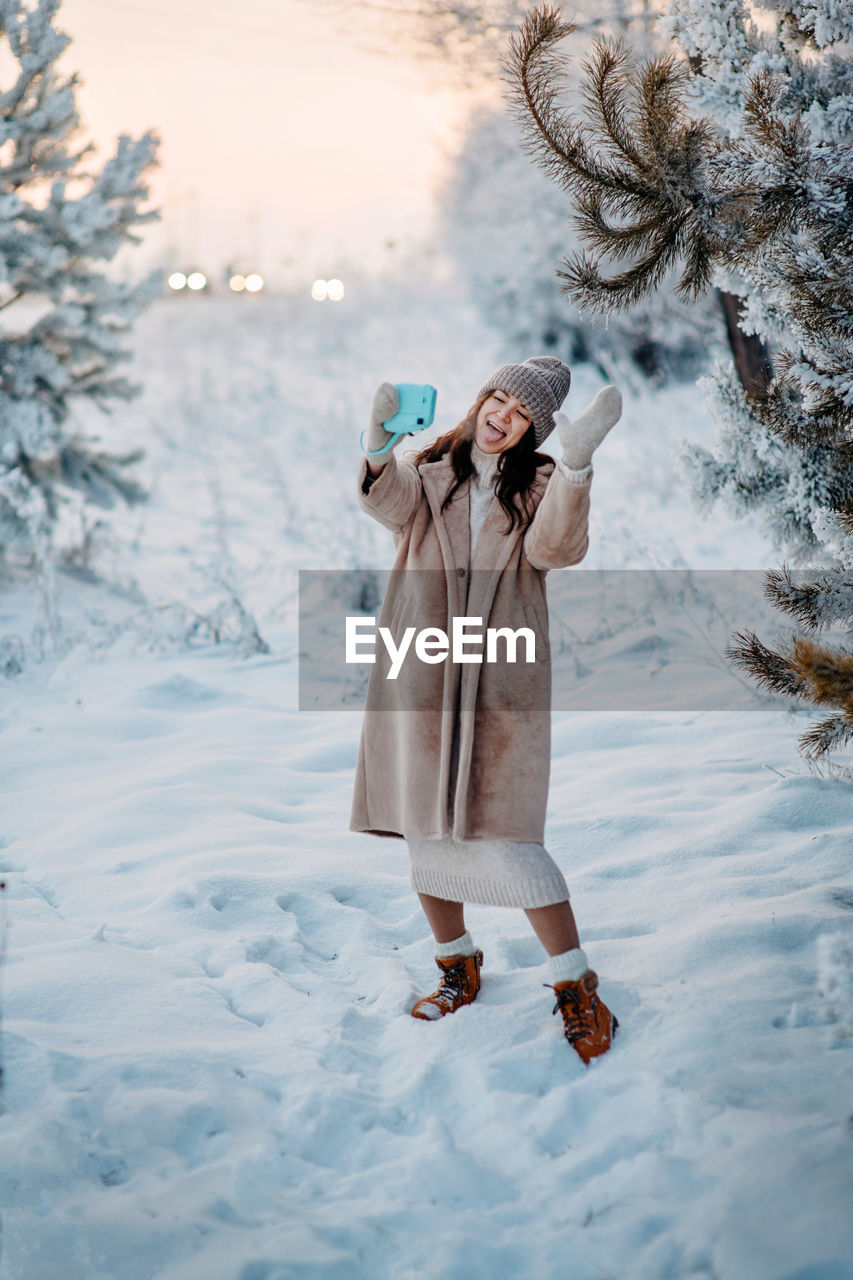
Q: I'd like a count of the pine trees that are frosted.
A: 2